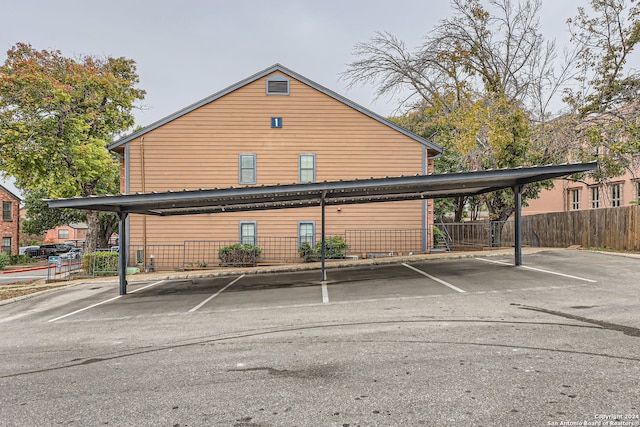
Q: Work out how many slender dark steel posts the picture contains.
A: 3